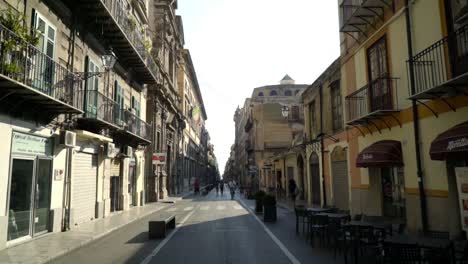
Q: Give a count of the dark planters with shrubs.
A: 2